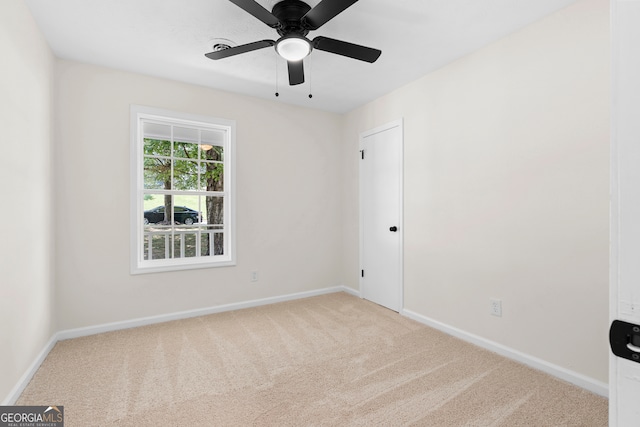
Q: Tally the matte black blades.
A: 5